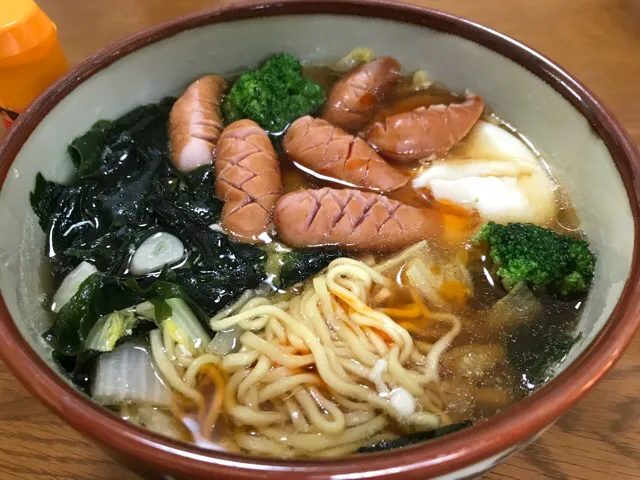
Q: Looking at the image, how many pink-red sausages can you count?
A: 6